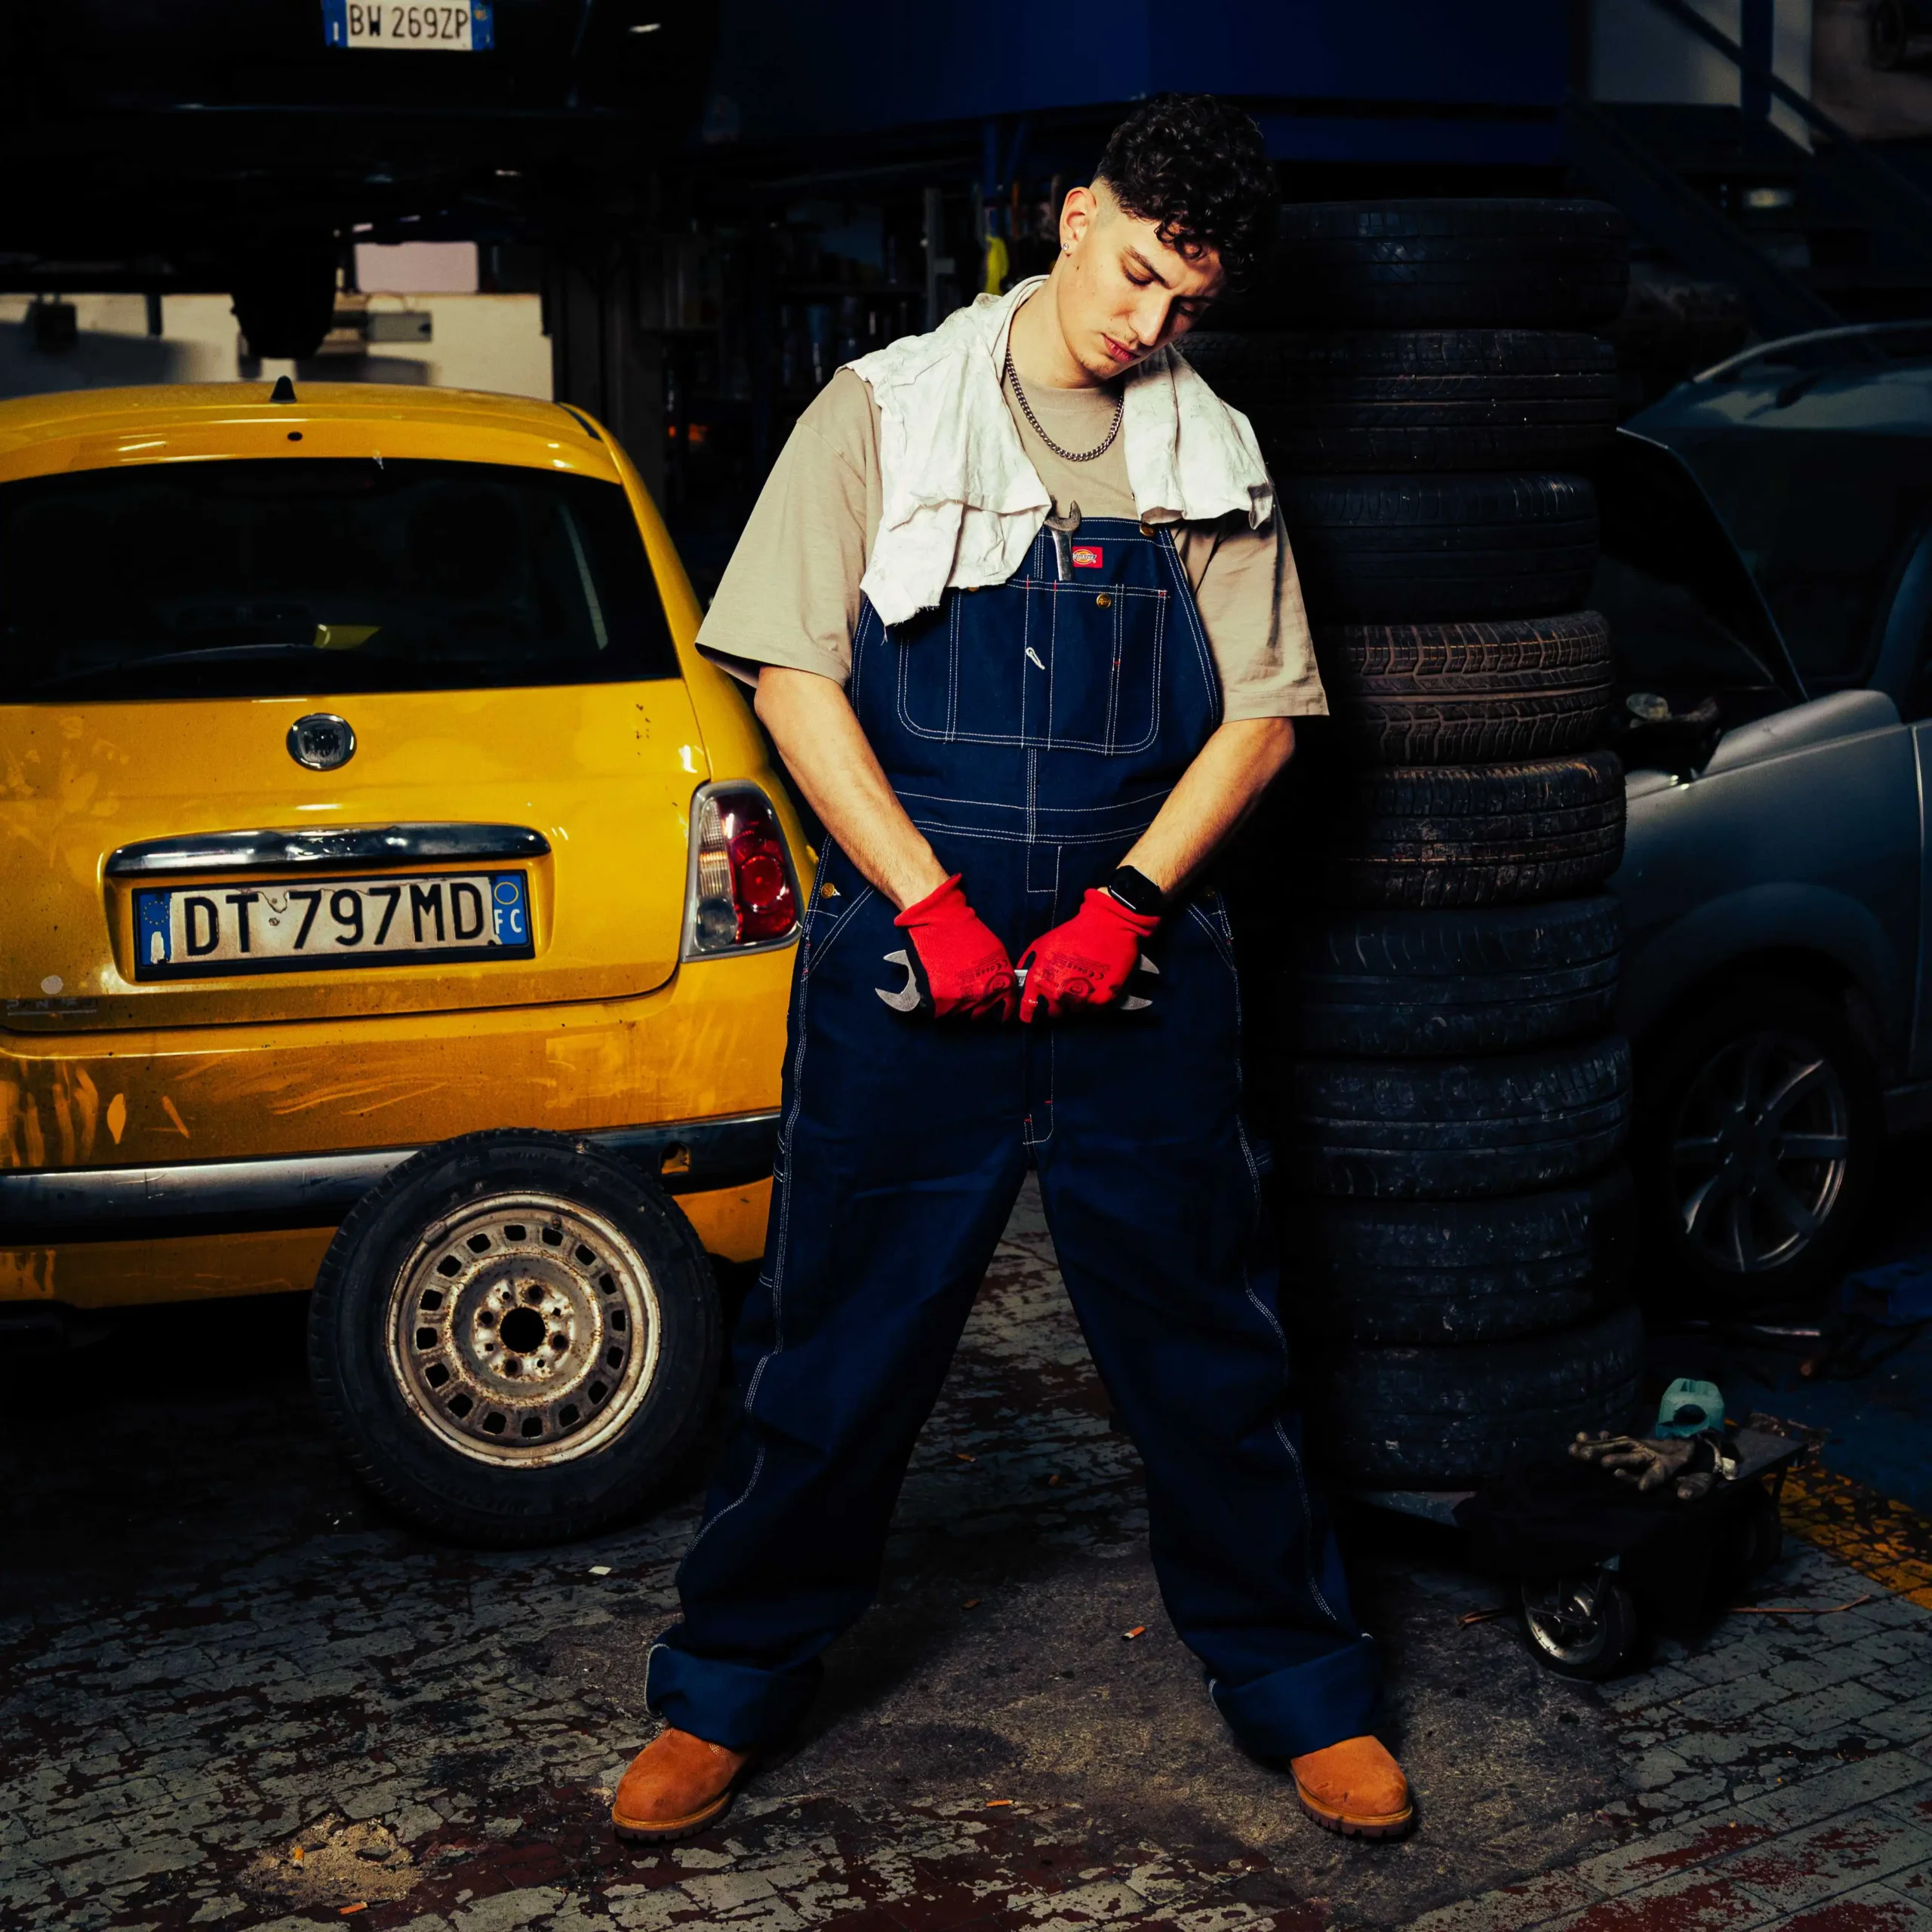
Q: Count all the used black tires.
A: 10